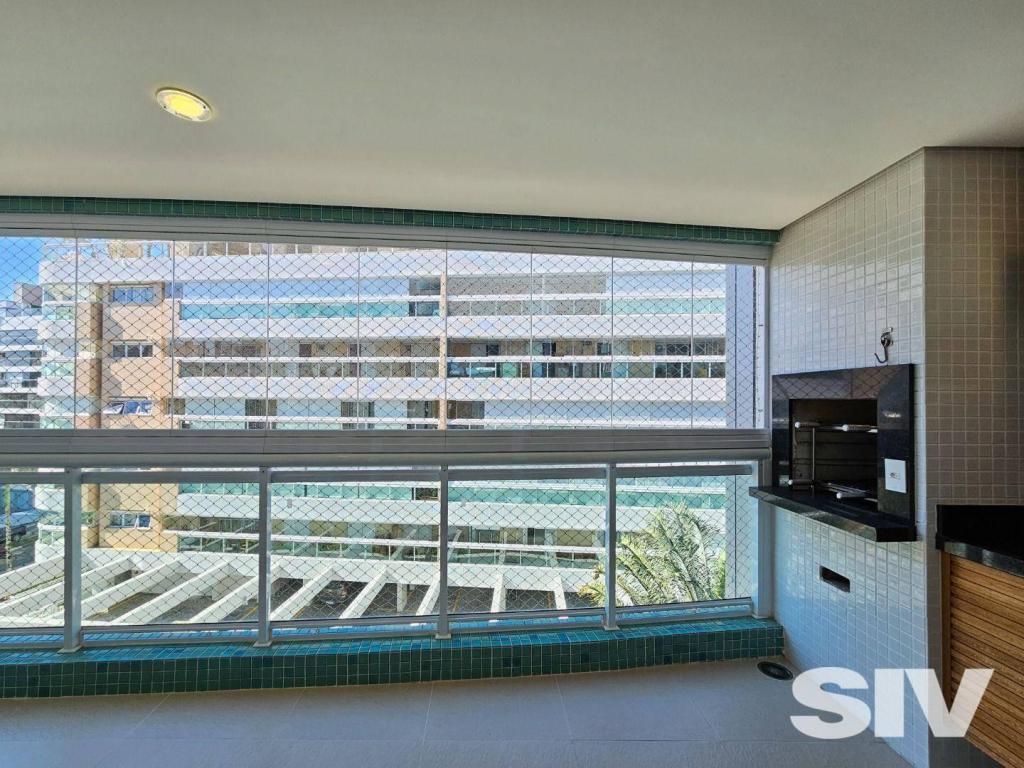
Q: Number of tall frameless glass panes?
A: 9